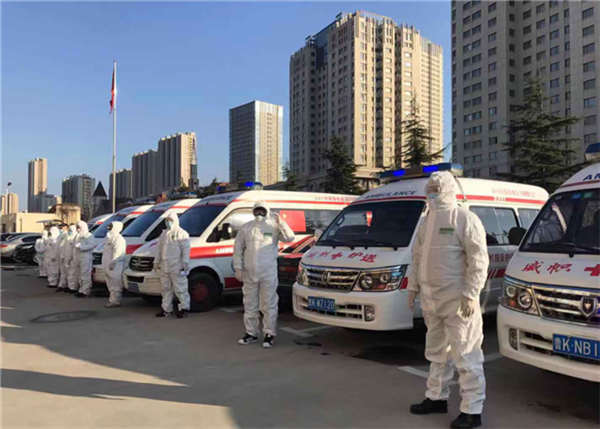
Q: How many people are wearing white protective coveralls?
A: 9